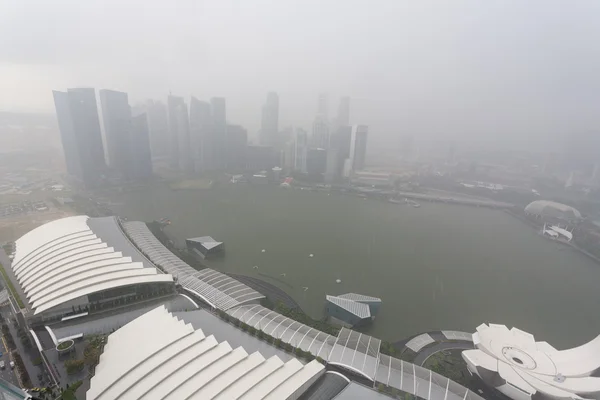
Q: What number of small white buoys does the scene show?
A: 3